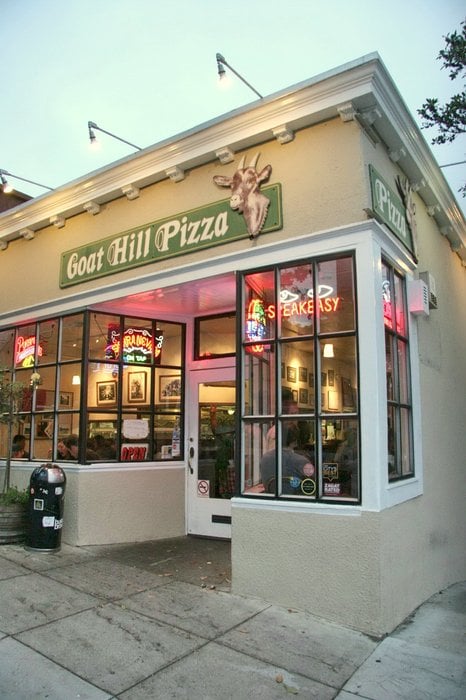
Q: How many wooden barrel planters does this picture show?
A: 1